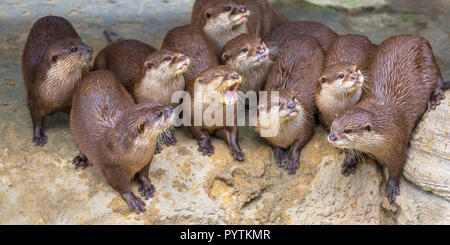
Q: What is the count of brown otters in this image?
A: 9